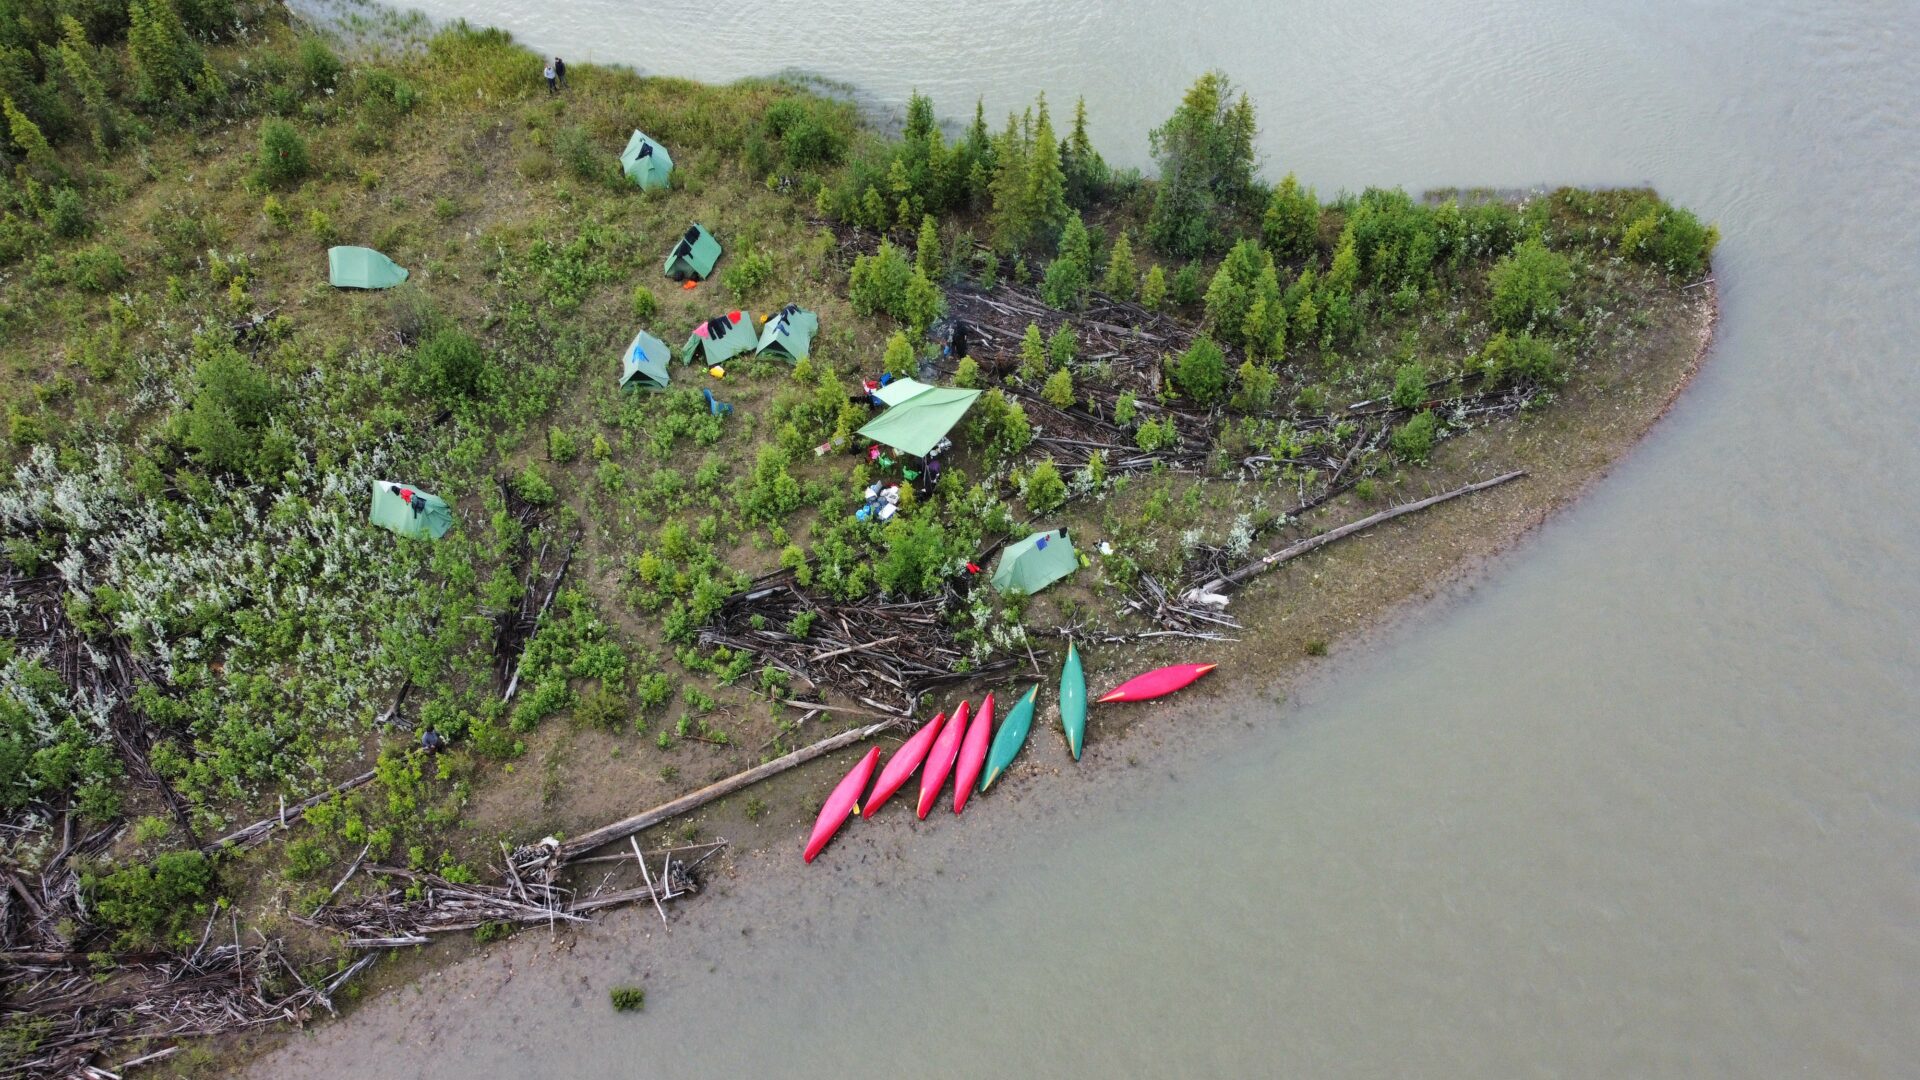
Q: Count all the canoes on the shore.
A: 7